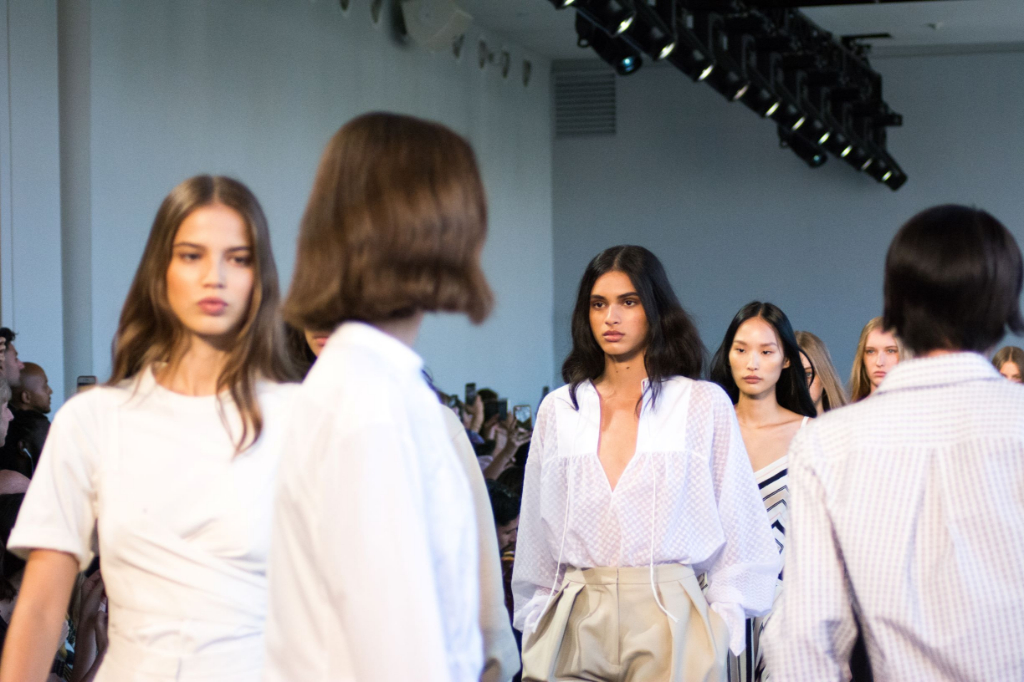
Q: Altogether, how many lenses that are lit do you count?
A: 13